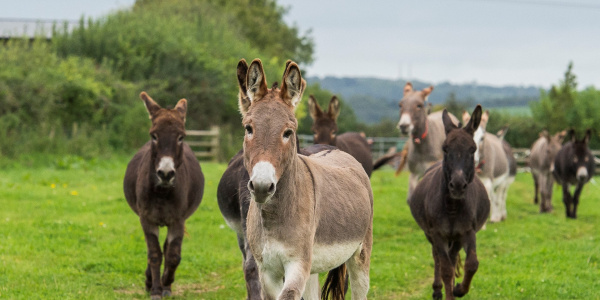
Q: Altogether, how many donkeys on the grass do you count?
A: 10